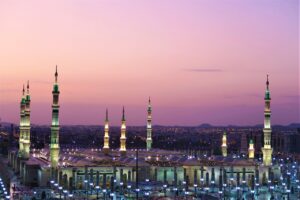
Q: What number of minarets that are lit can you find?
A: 9